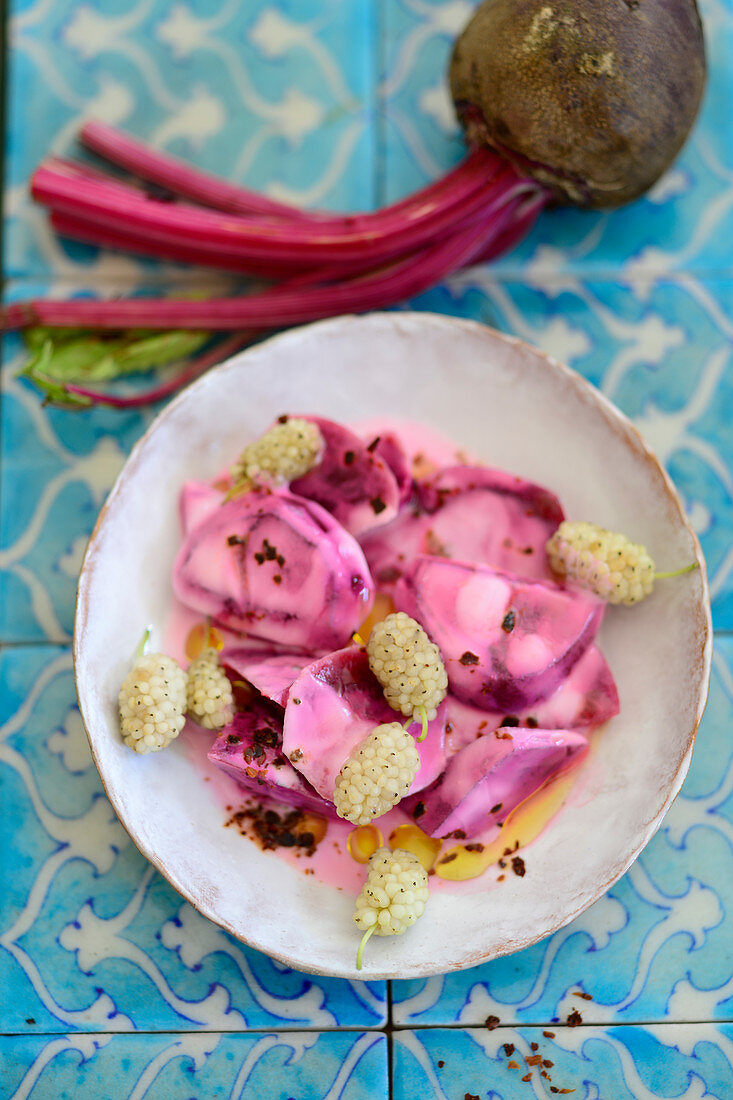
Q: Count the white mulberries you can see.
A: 7